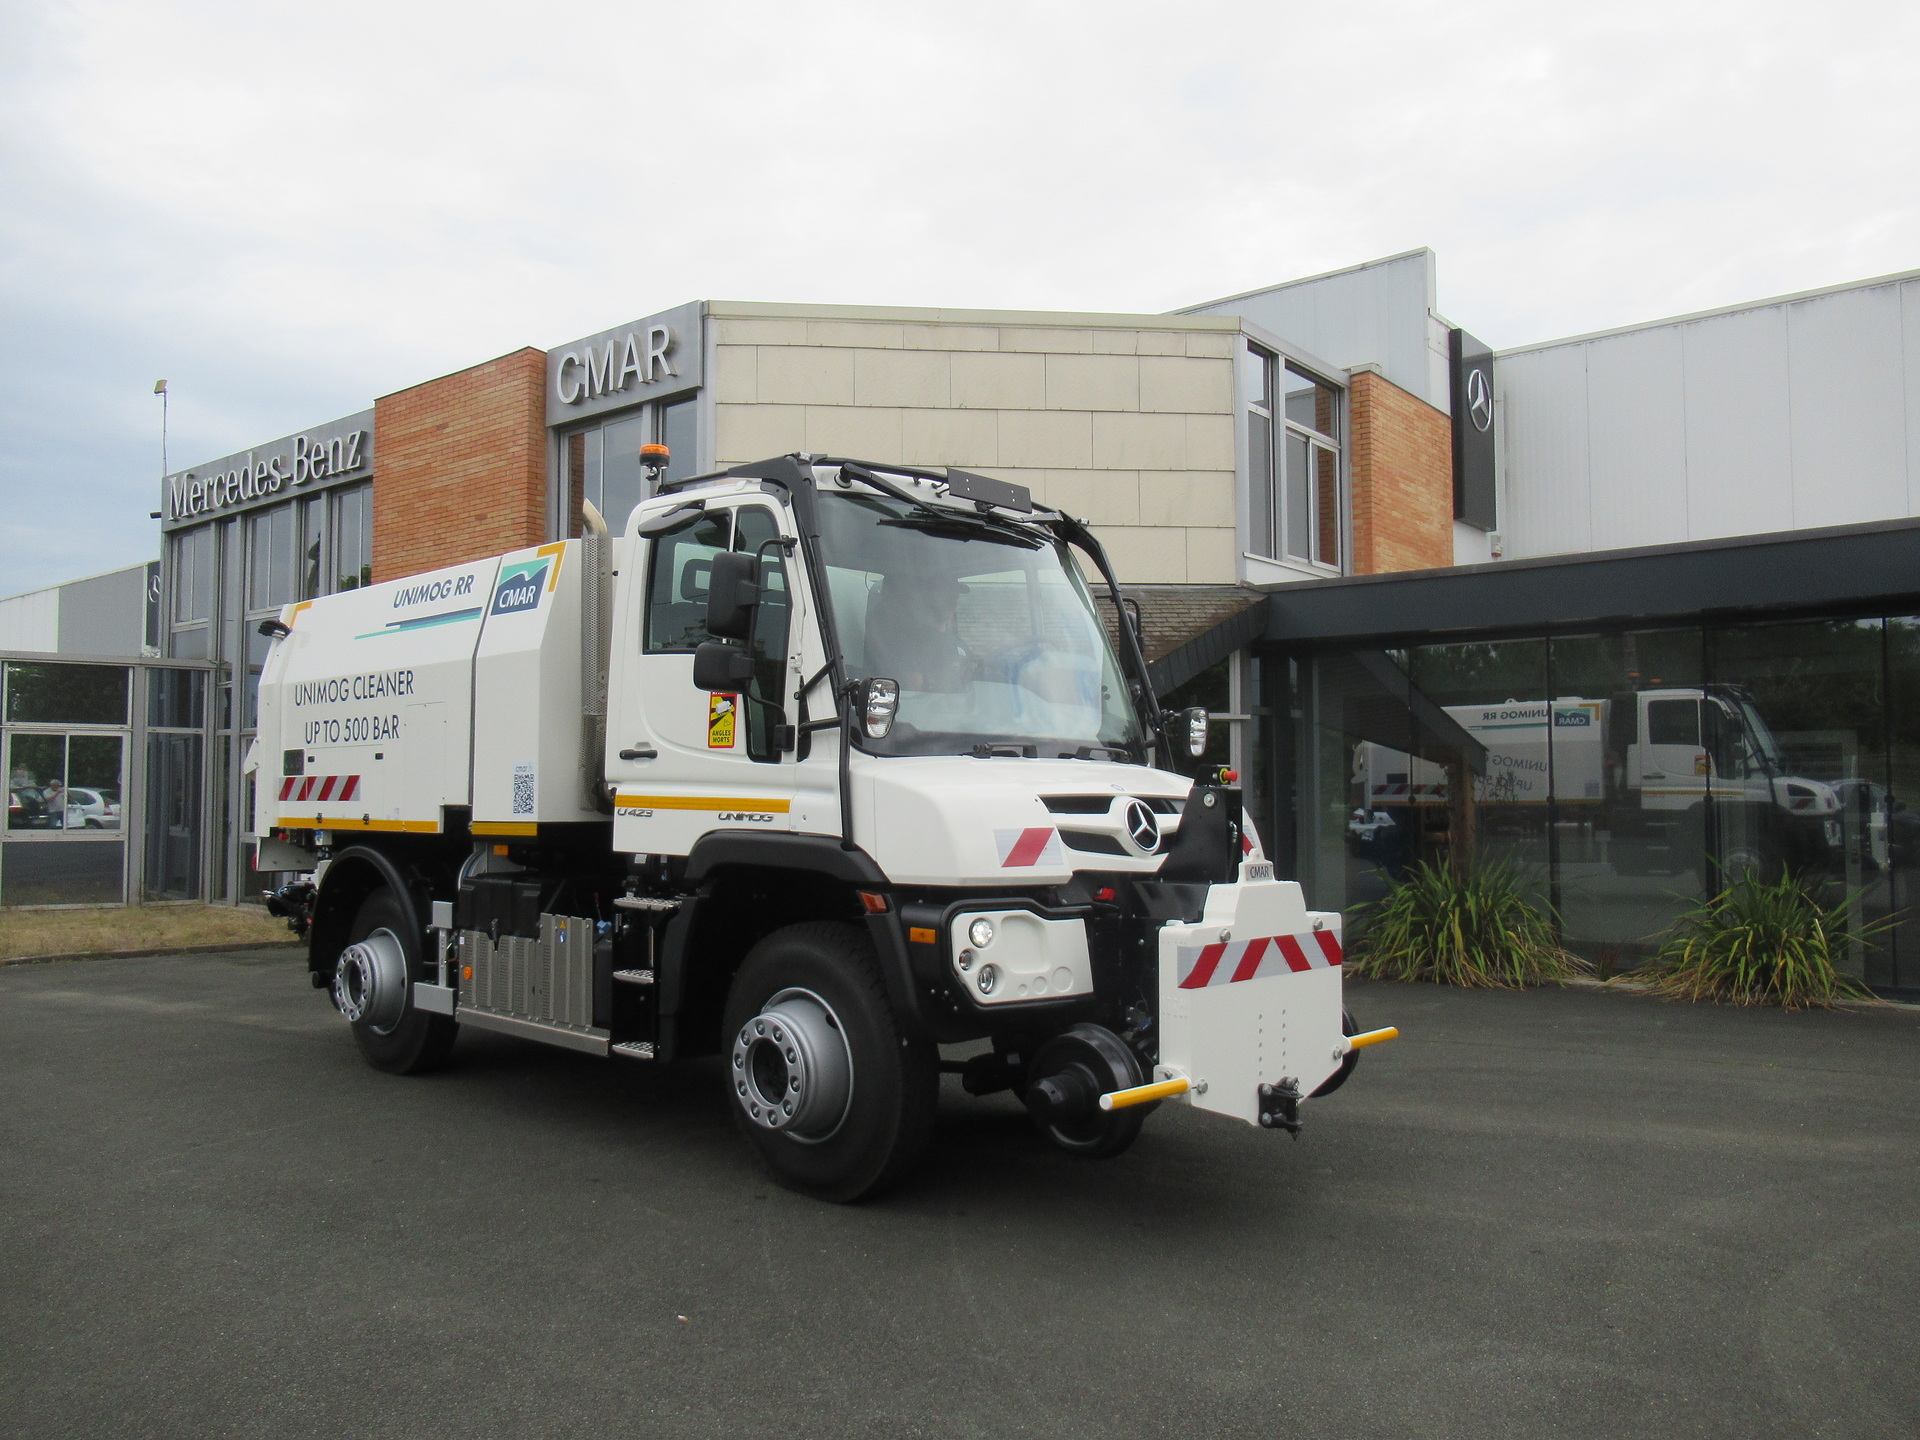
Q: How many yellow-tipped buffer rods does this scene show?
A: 2